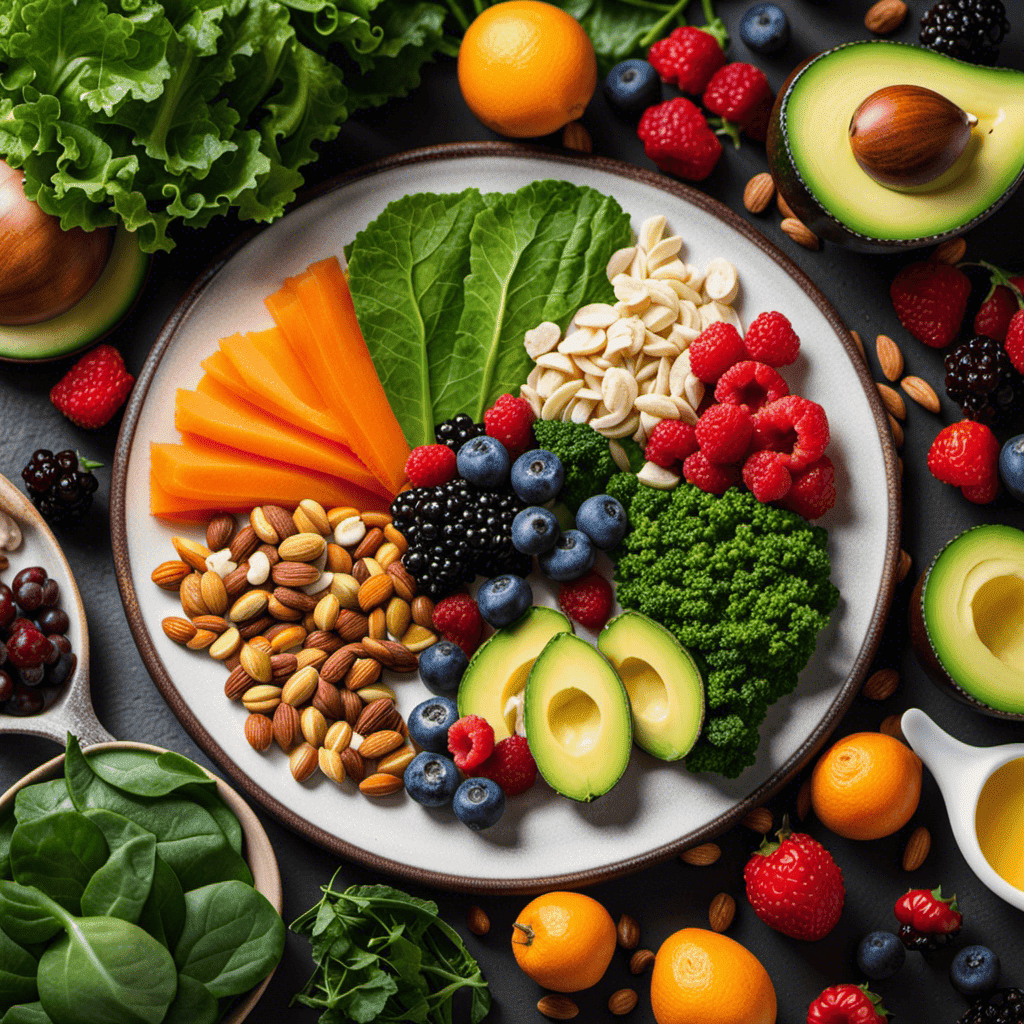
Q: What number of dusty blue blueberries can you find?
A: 15